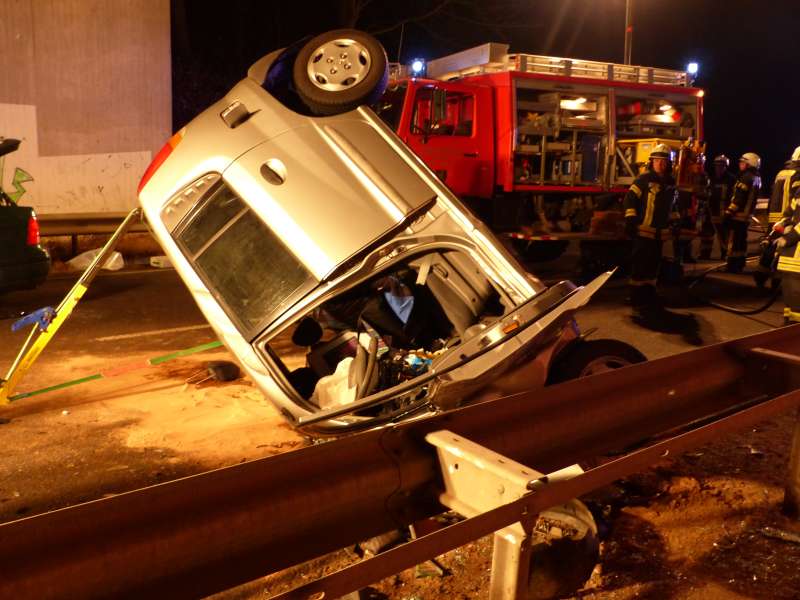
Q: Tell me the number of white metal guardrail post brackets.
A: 1